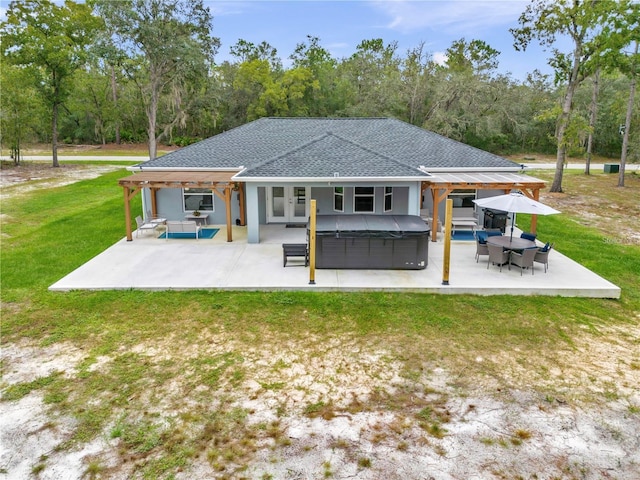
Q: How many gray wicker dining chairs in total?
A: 6